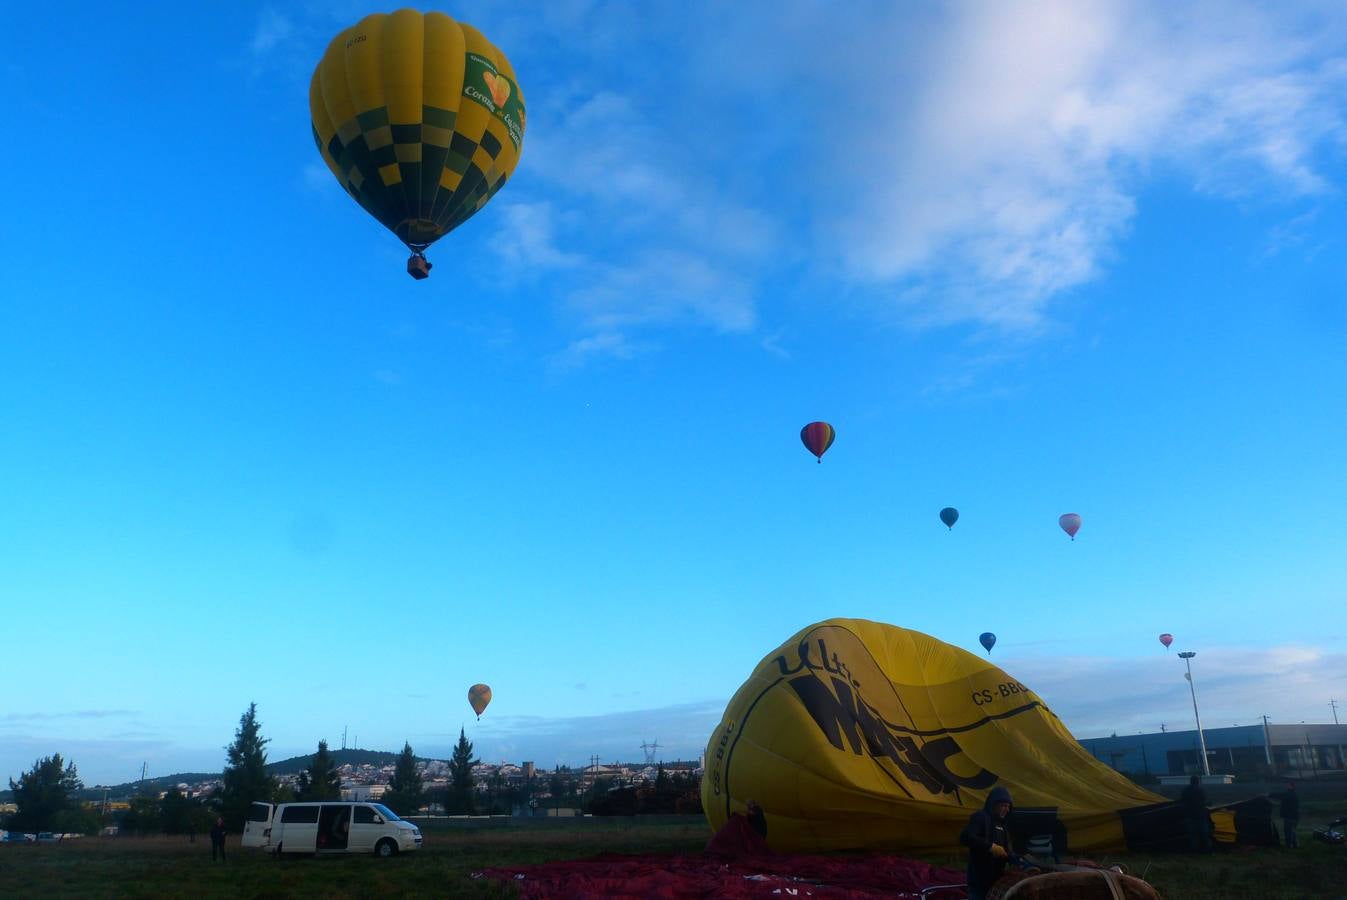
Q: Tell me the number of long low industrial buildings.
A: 1